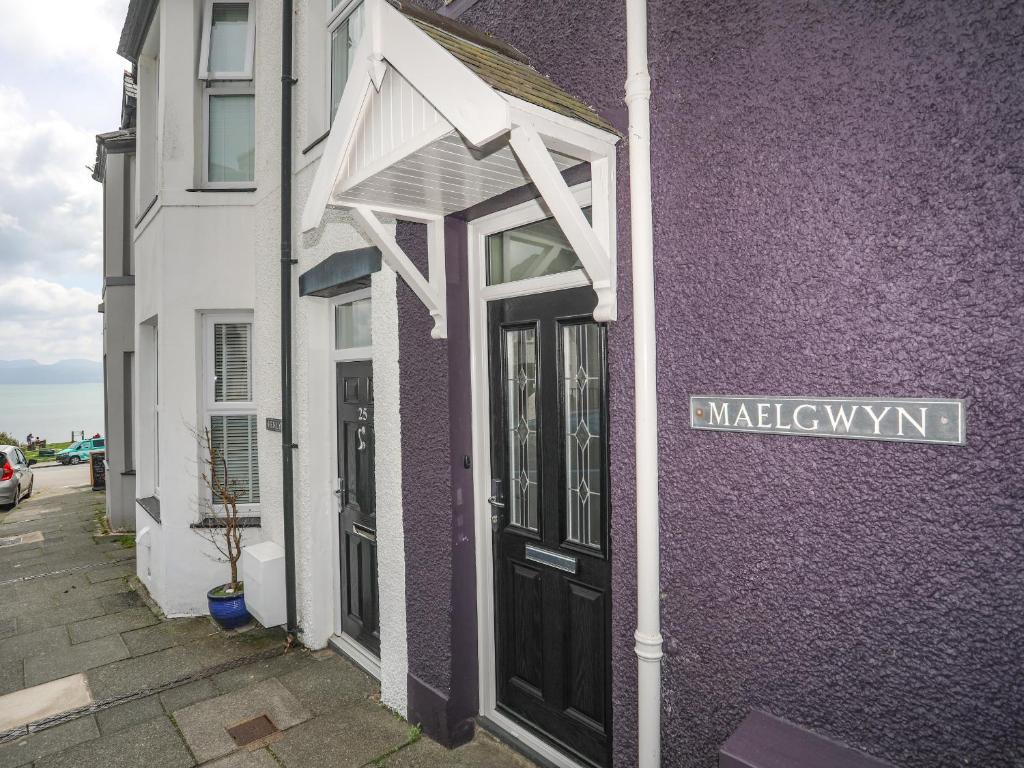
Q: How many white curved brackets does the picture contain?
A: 2